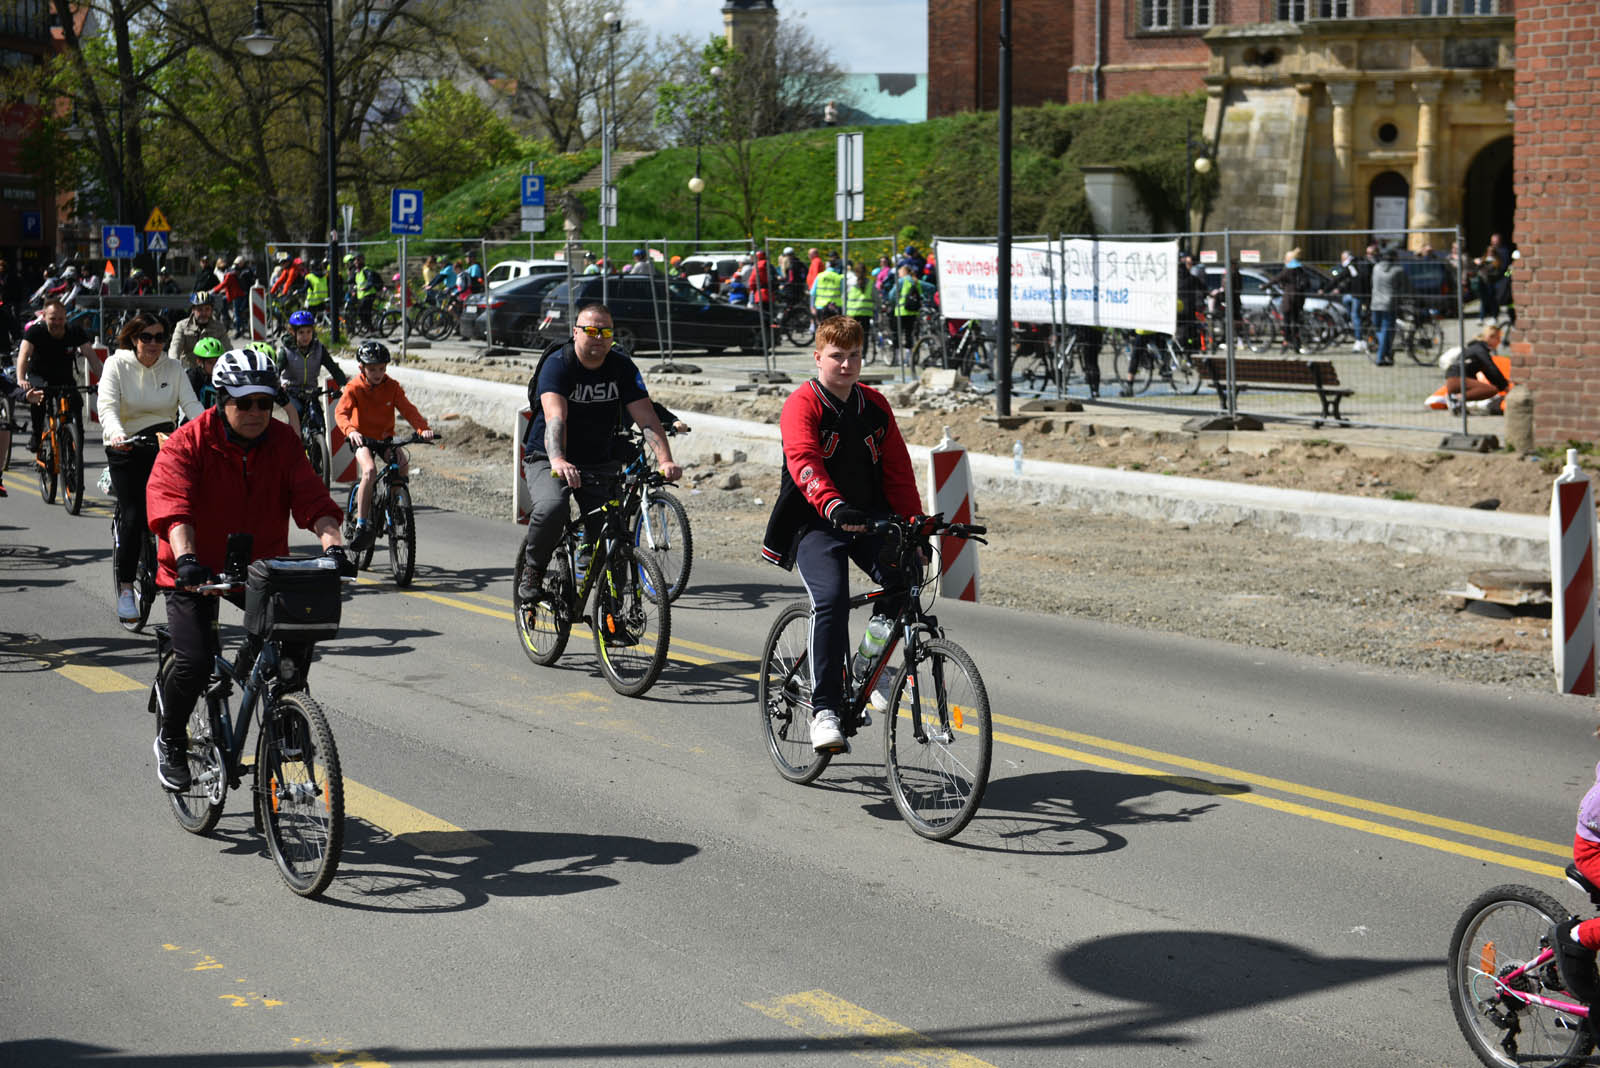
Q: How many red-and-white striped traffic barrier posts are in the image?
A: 6